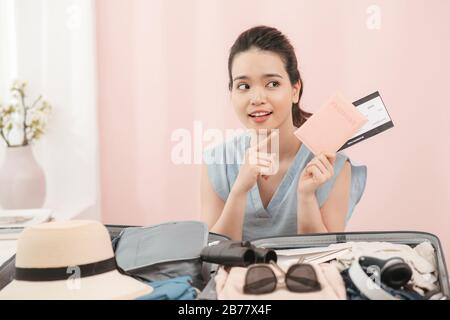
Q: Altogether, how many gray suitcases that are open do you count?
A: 1